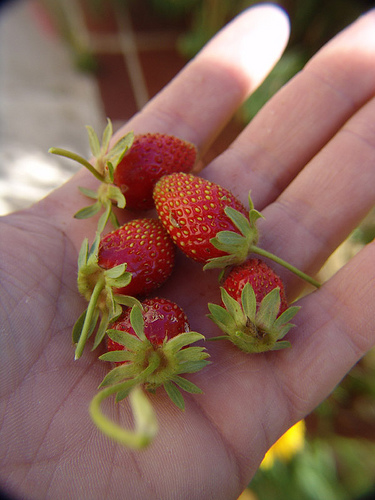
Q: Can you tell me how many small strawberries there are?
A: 5